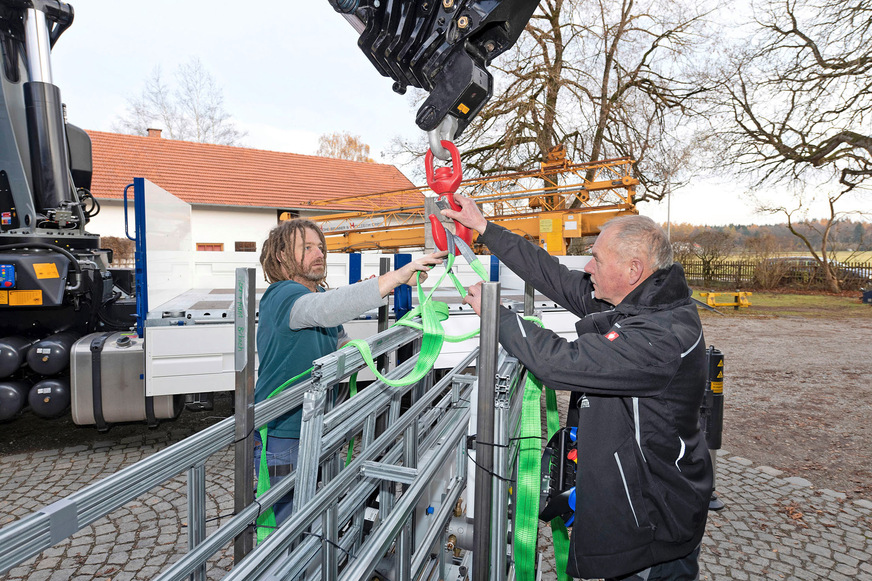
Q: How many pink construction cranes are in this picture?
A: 0